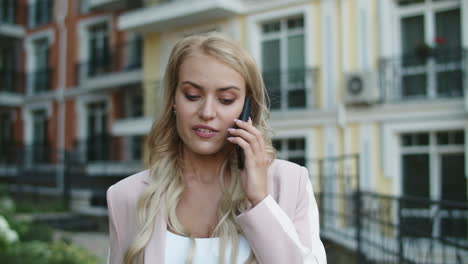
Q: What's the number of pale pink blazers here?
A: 1